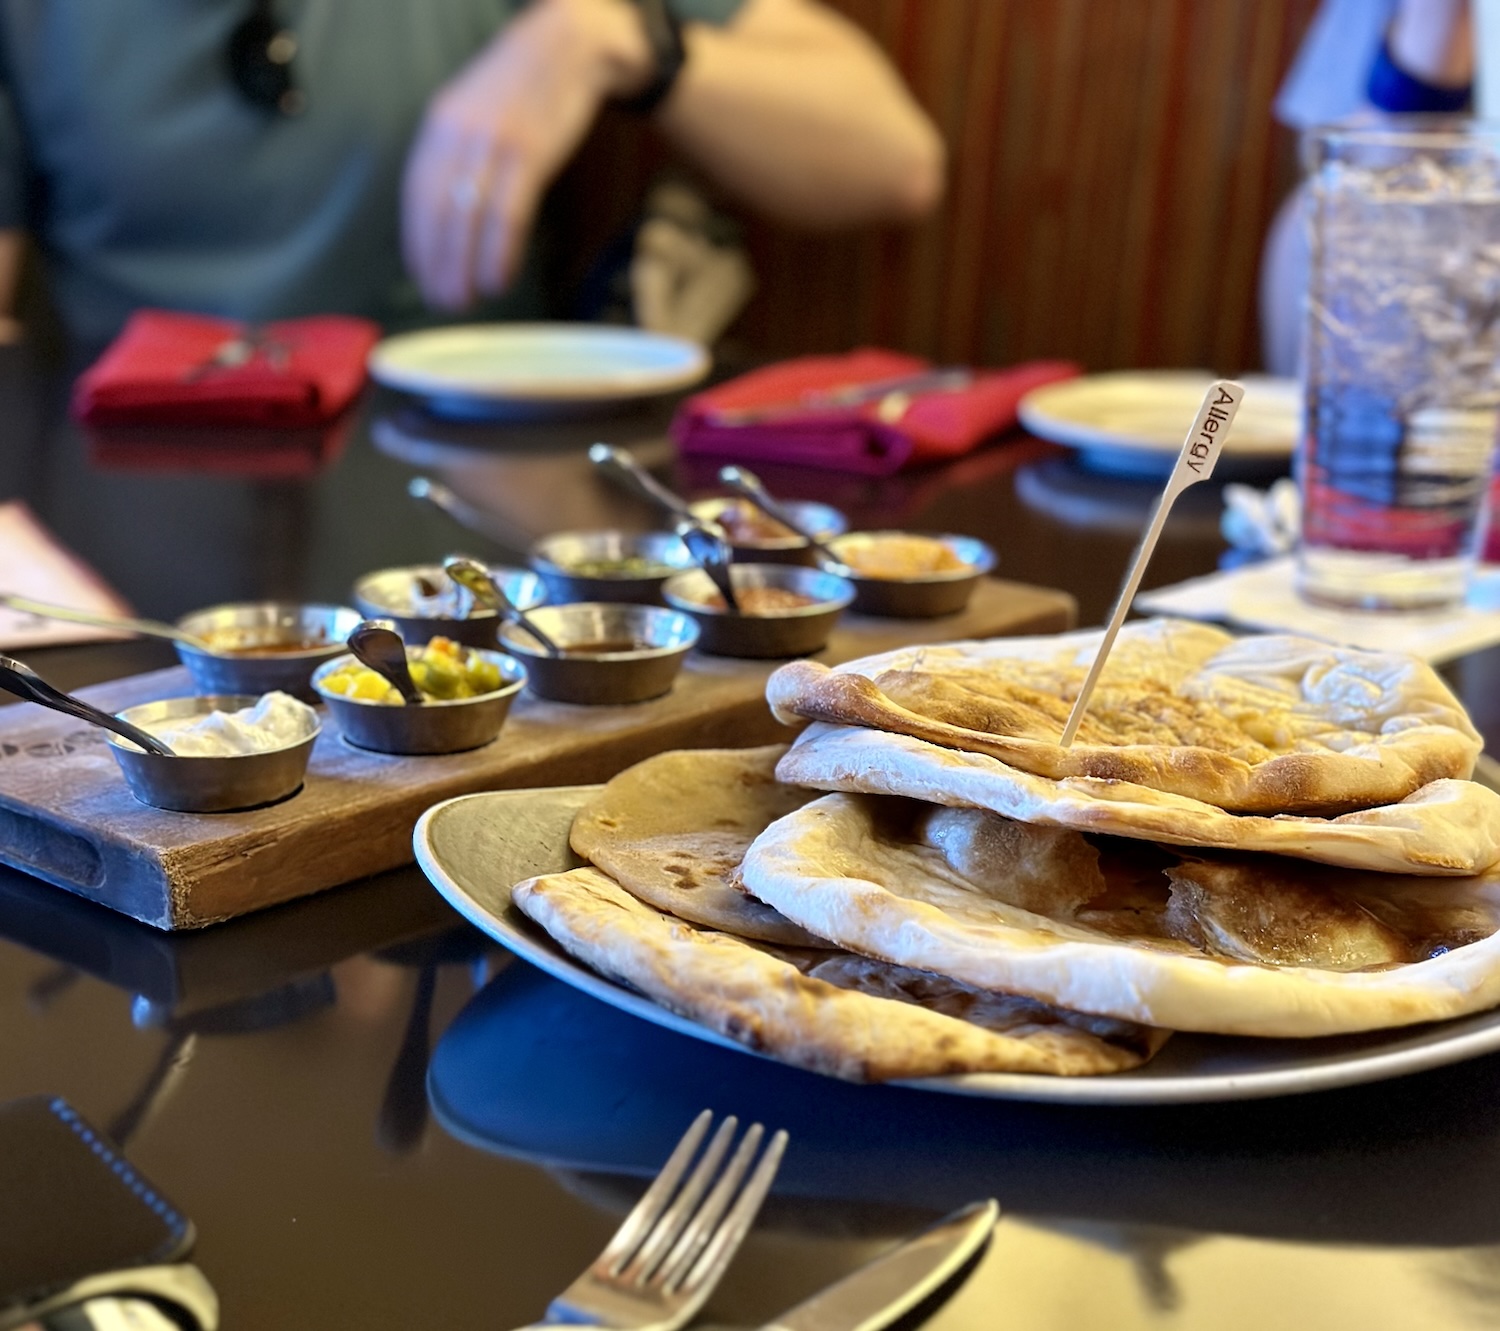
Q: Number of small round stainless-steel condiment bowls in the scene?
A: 9